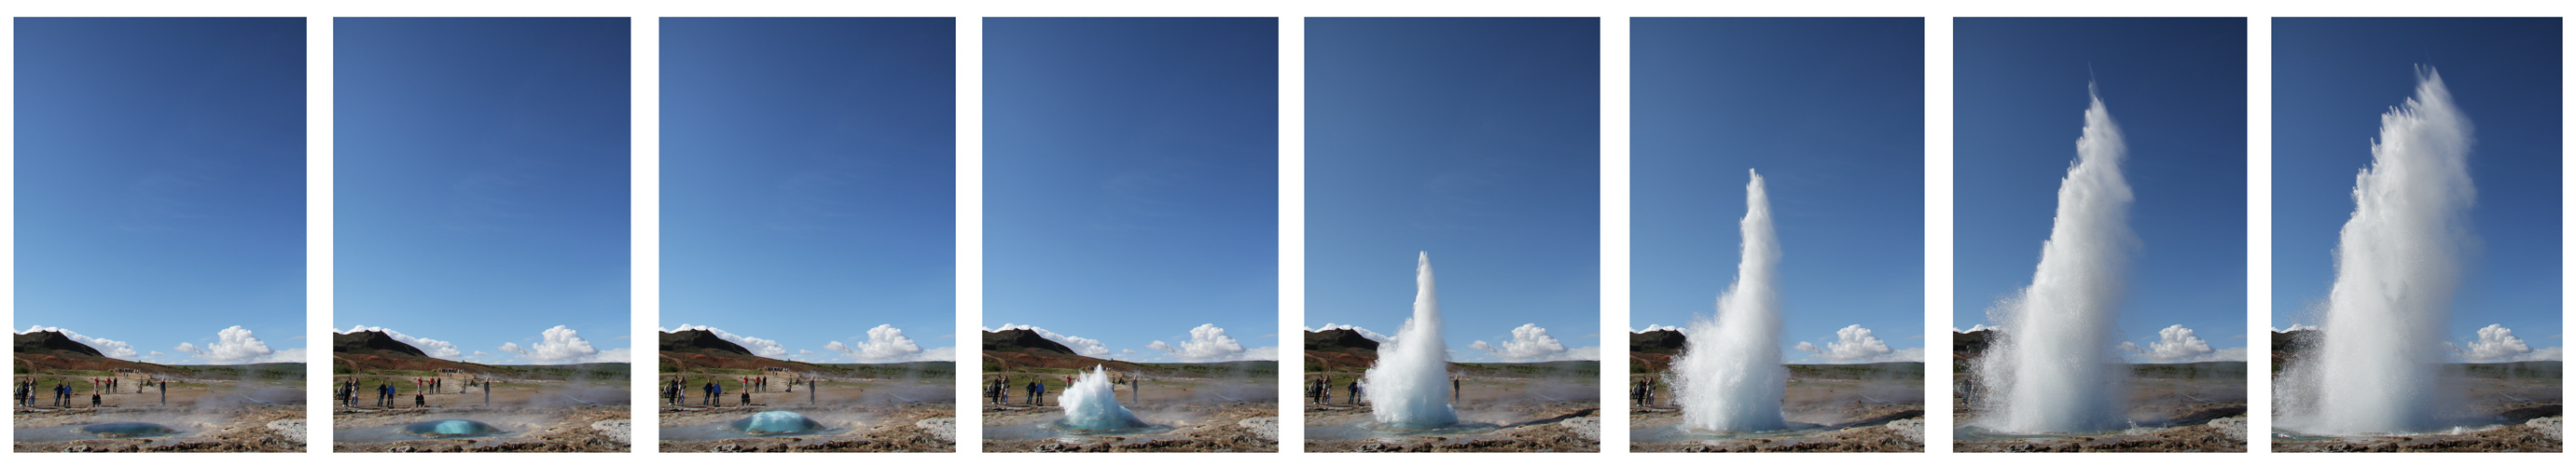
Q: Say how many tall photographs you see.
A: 8